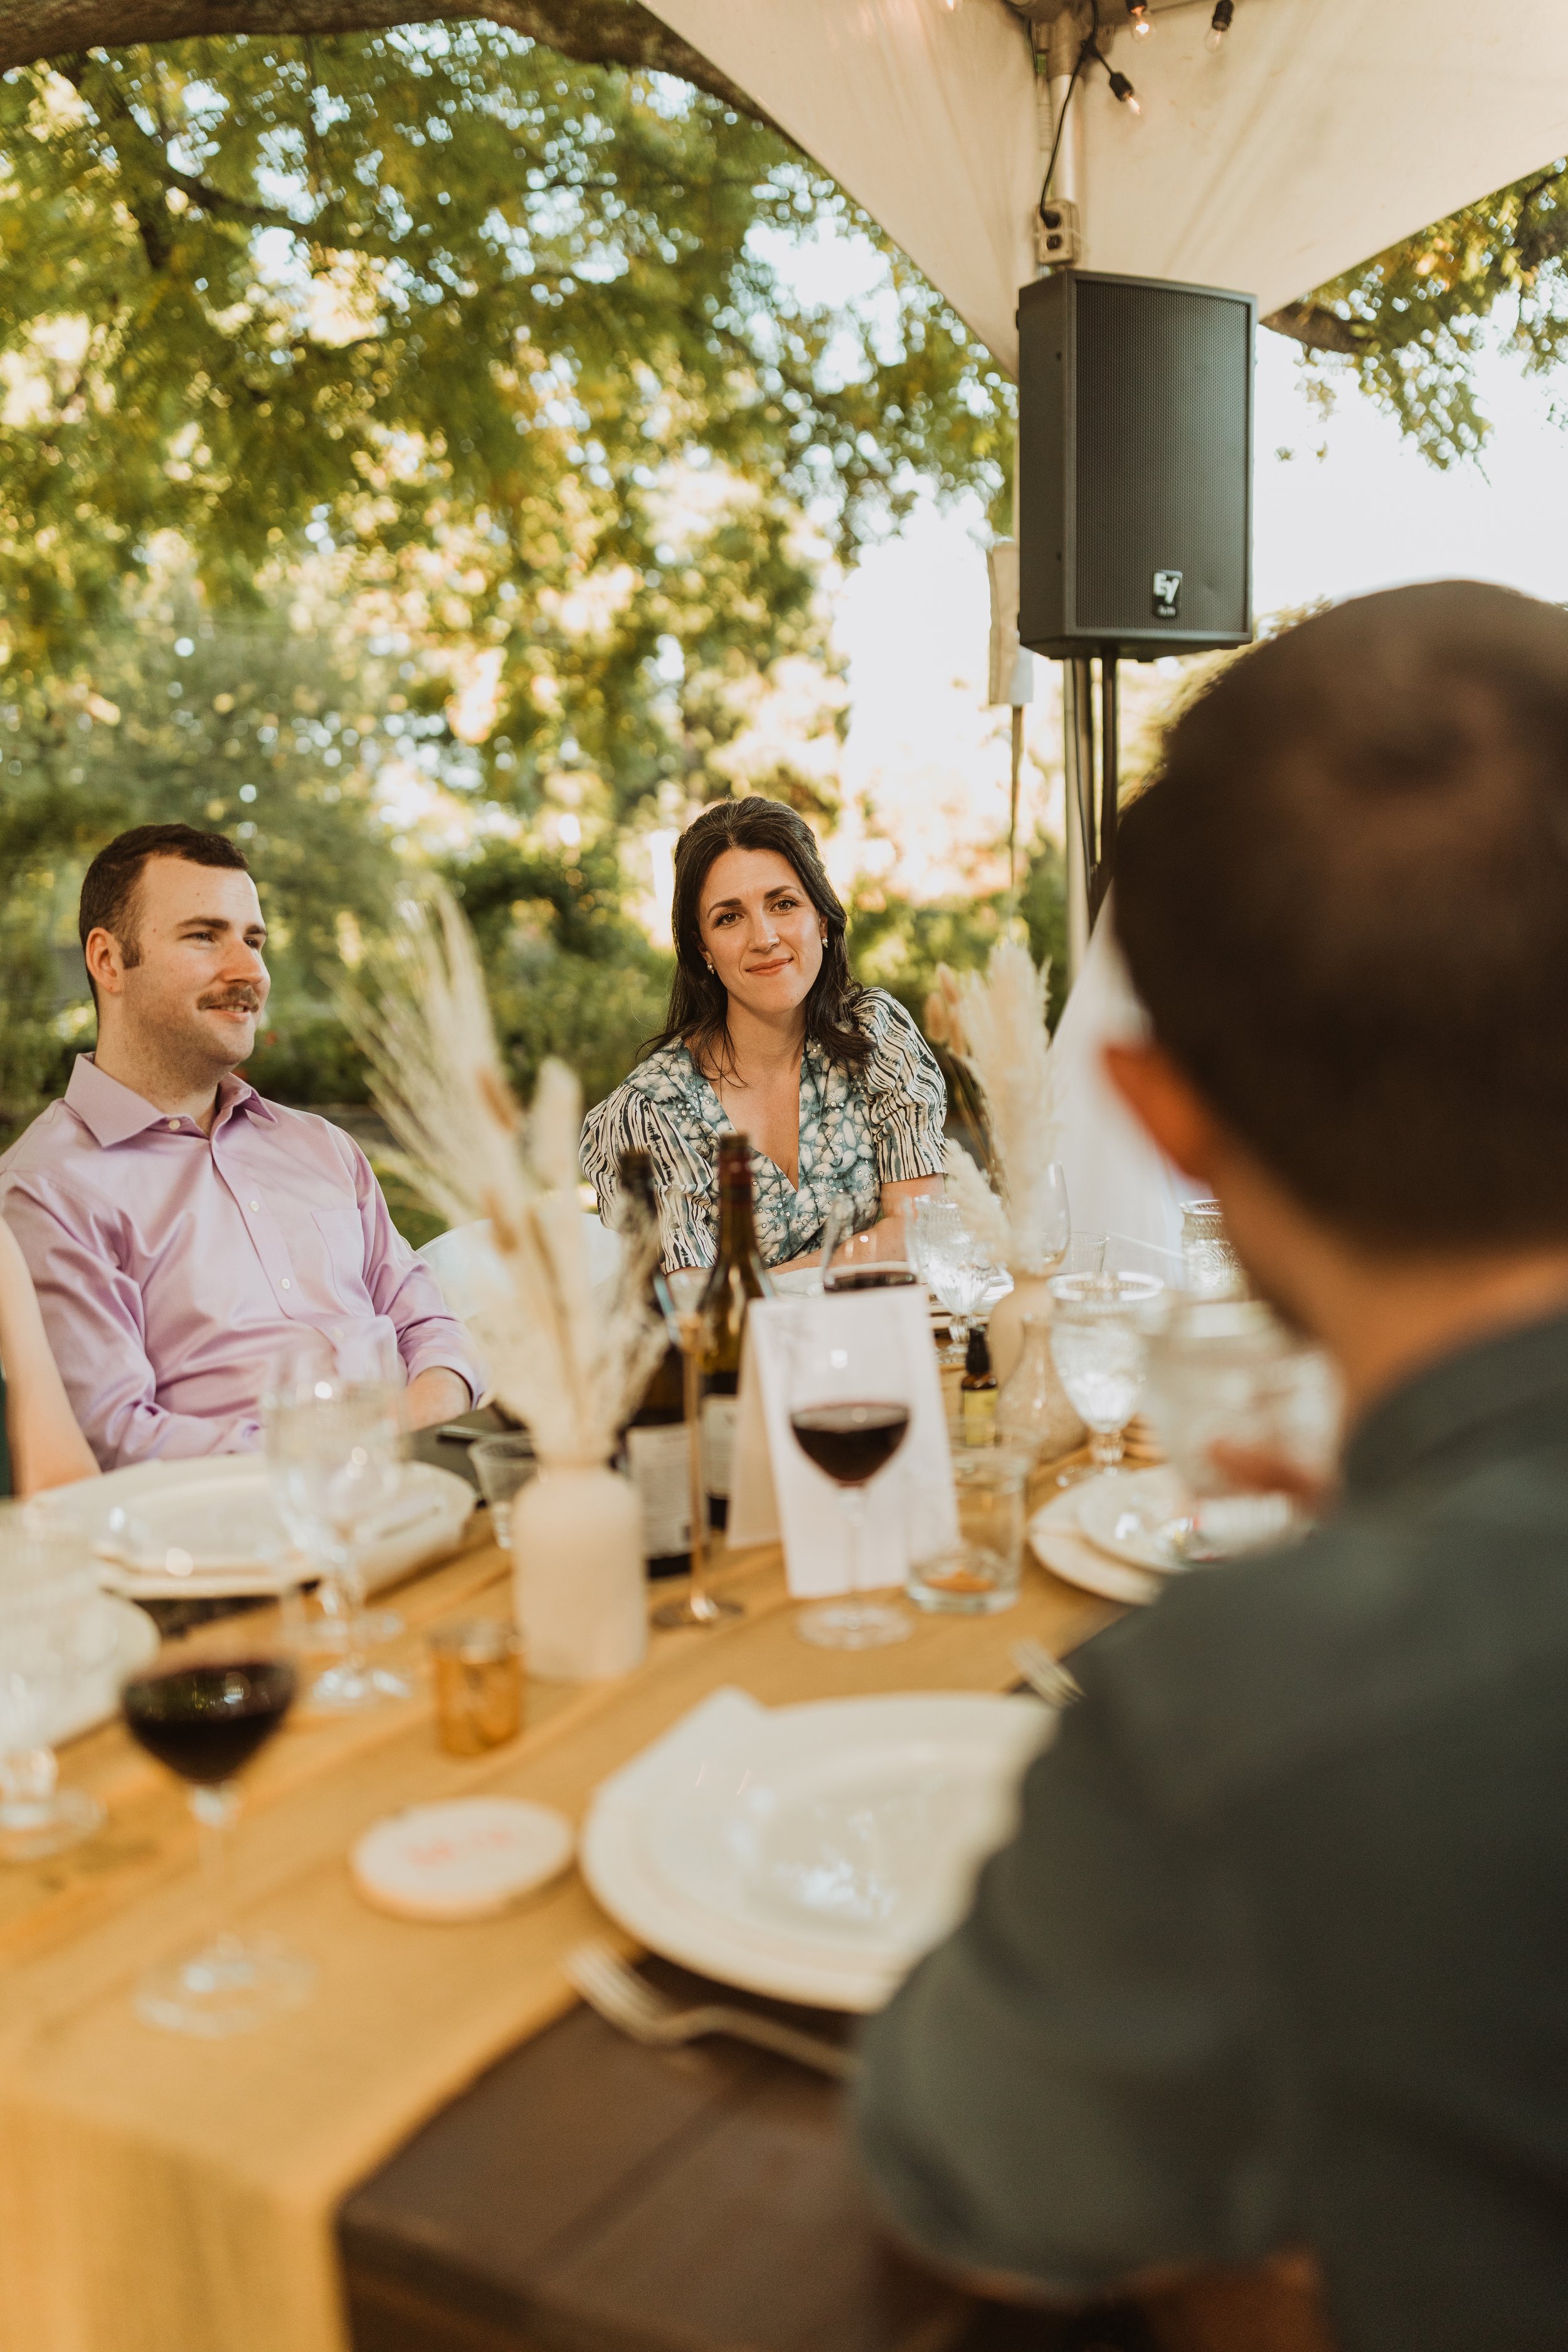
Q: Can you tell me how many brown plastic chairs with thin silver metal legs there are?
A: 0